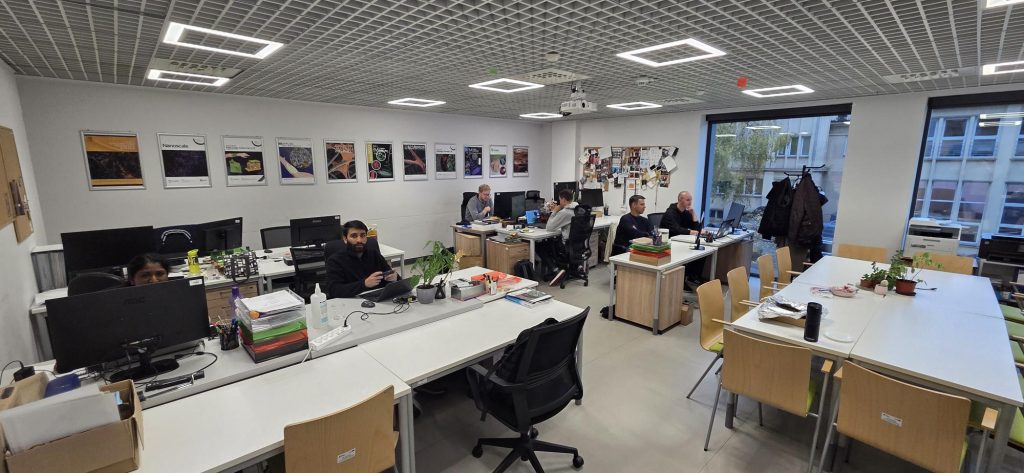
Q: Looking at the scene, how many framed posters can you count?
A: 11